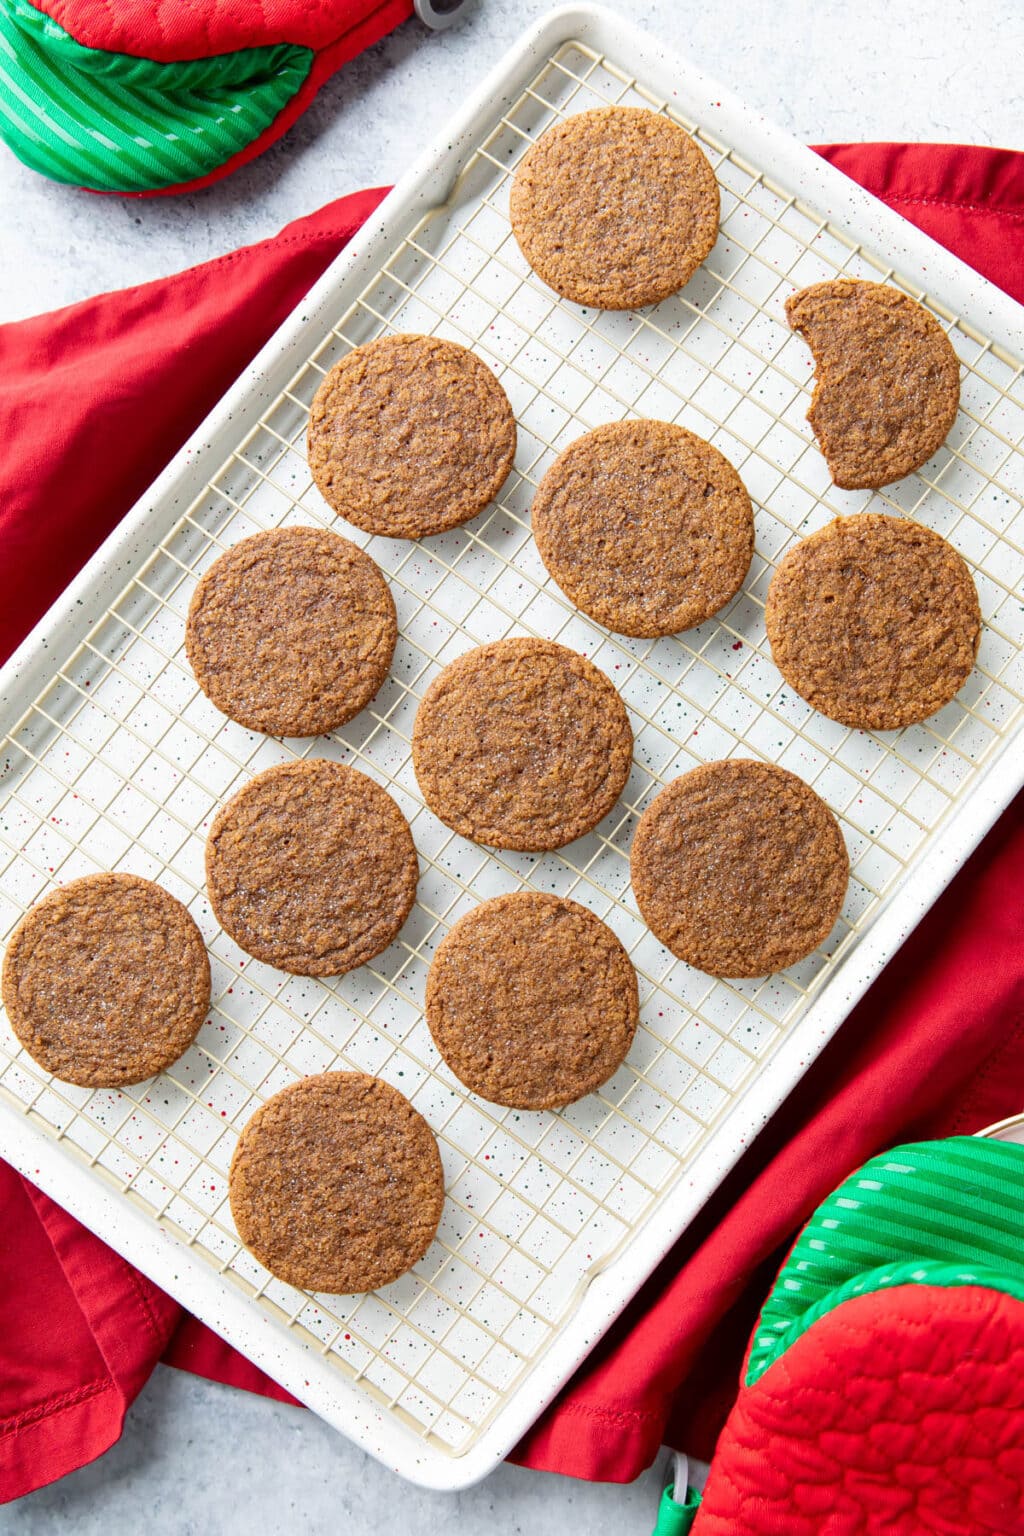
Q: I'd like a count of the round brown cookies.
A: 12